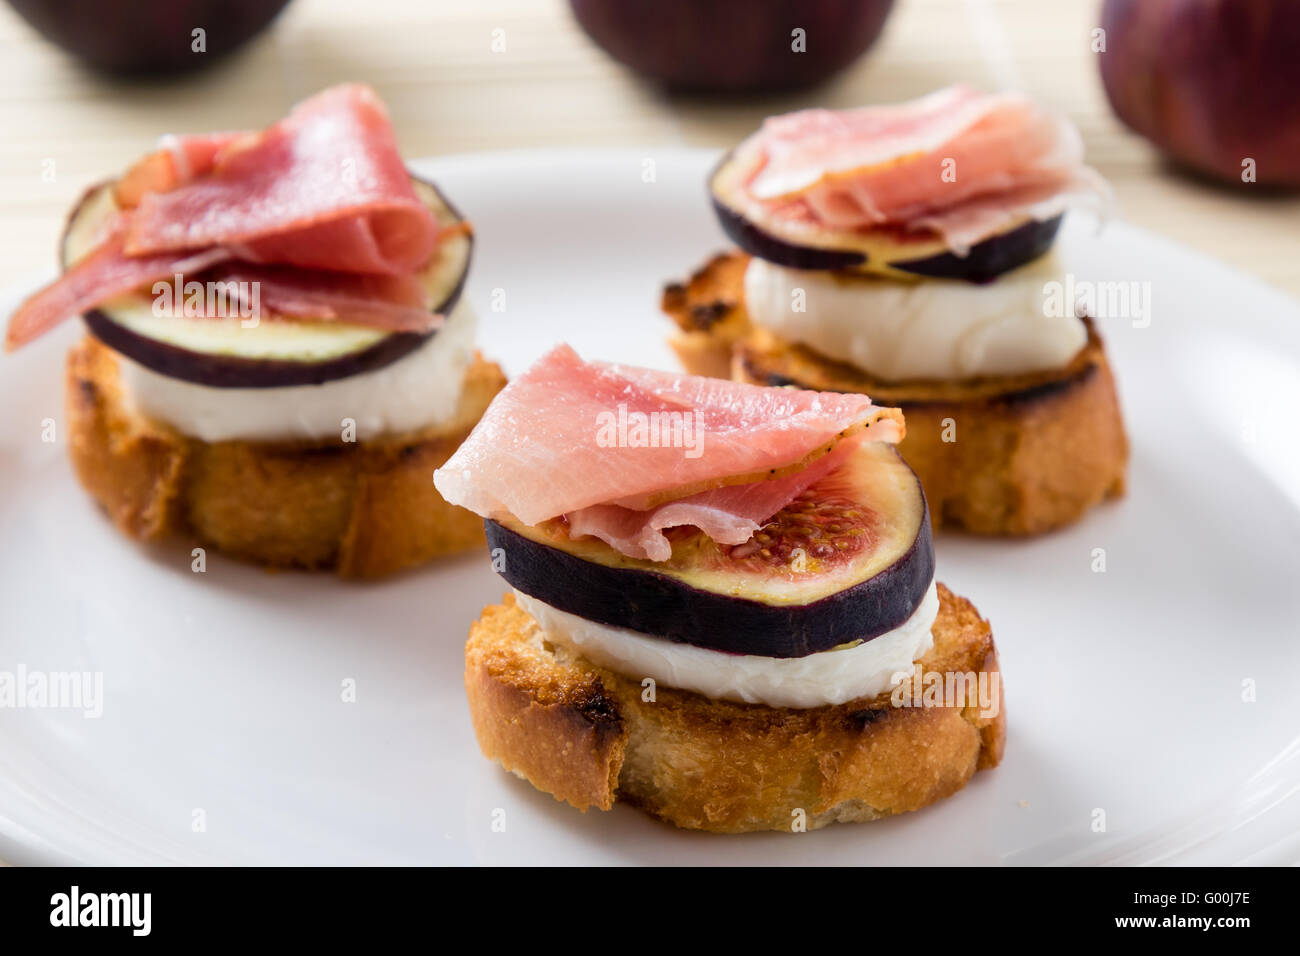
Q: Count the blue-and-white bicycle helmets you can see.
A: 0